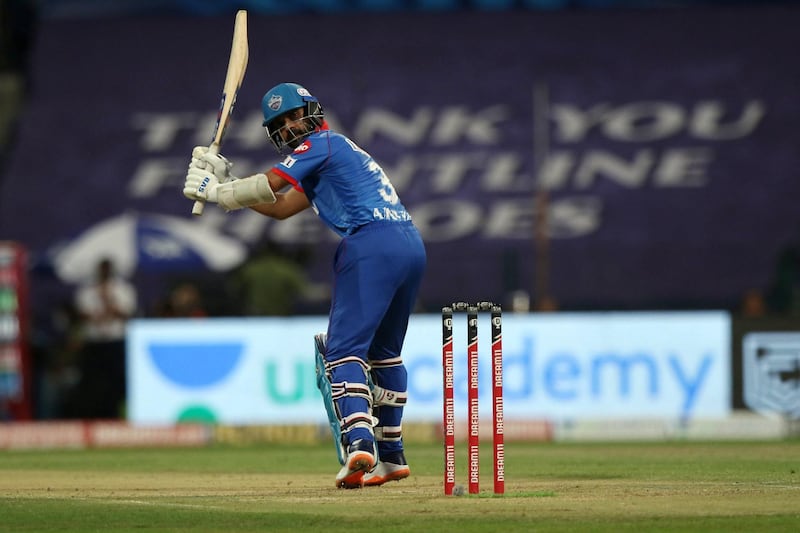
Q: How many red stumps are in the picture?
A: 3